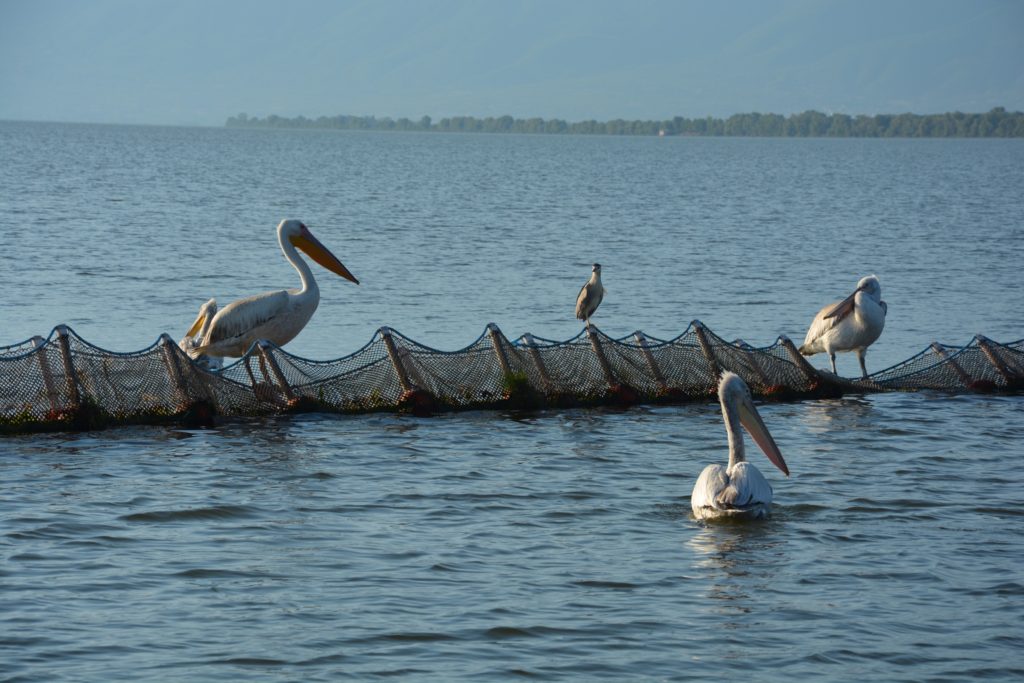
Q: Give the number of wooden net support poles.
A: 14